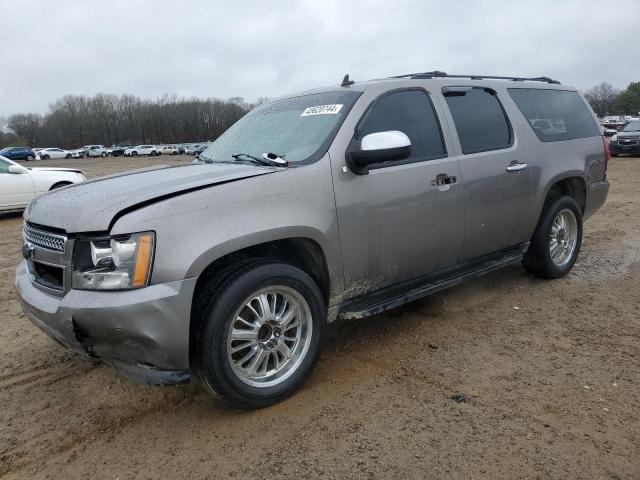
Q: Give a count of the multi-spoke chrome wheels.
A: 2